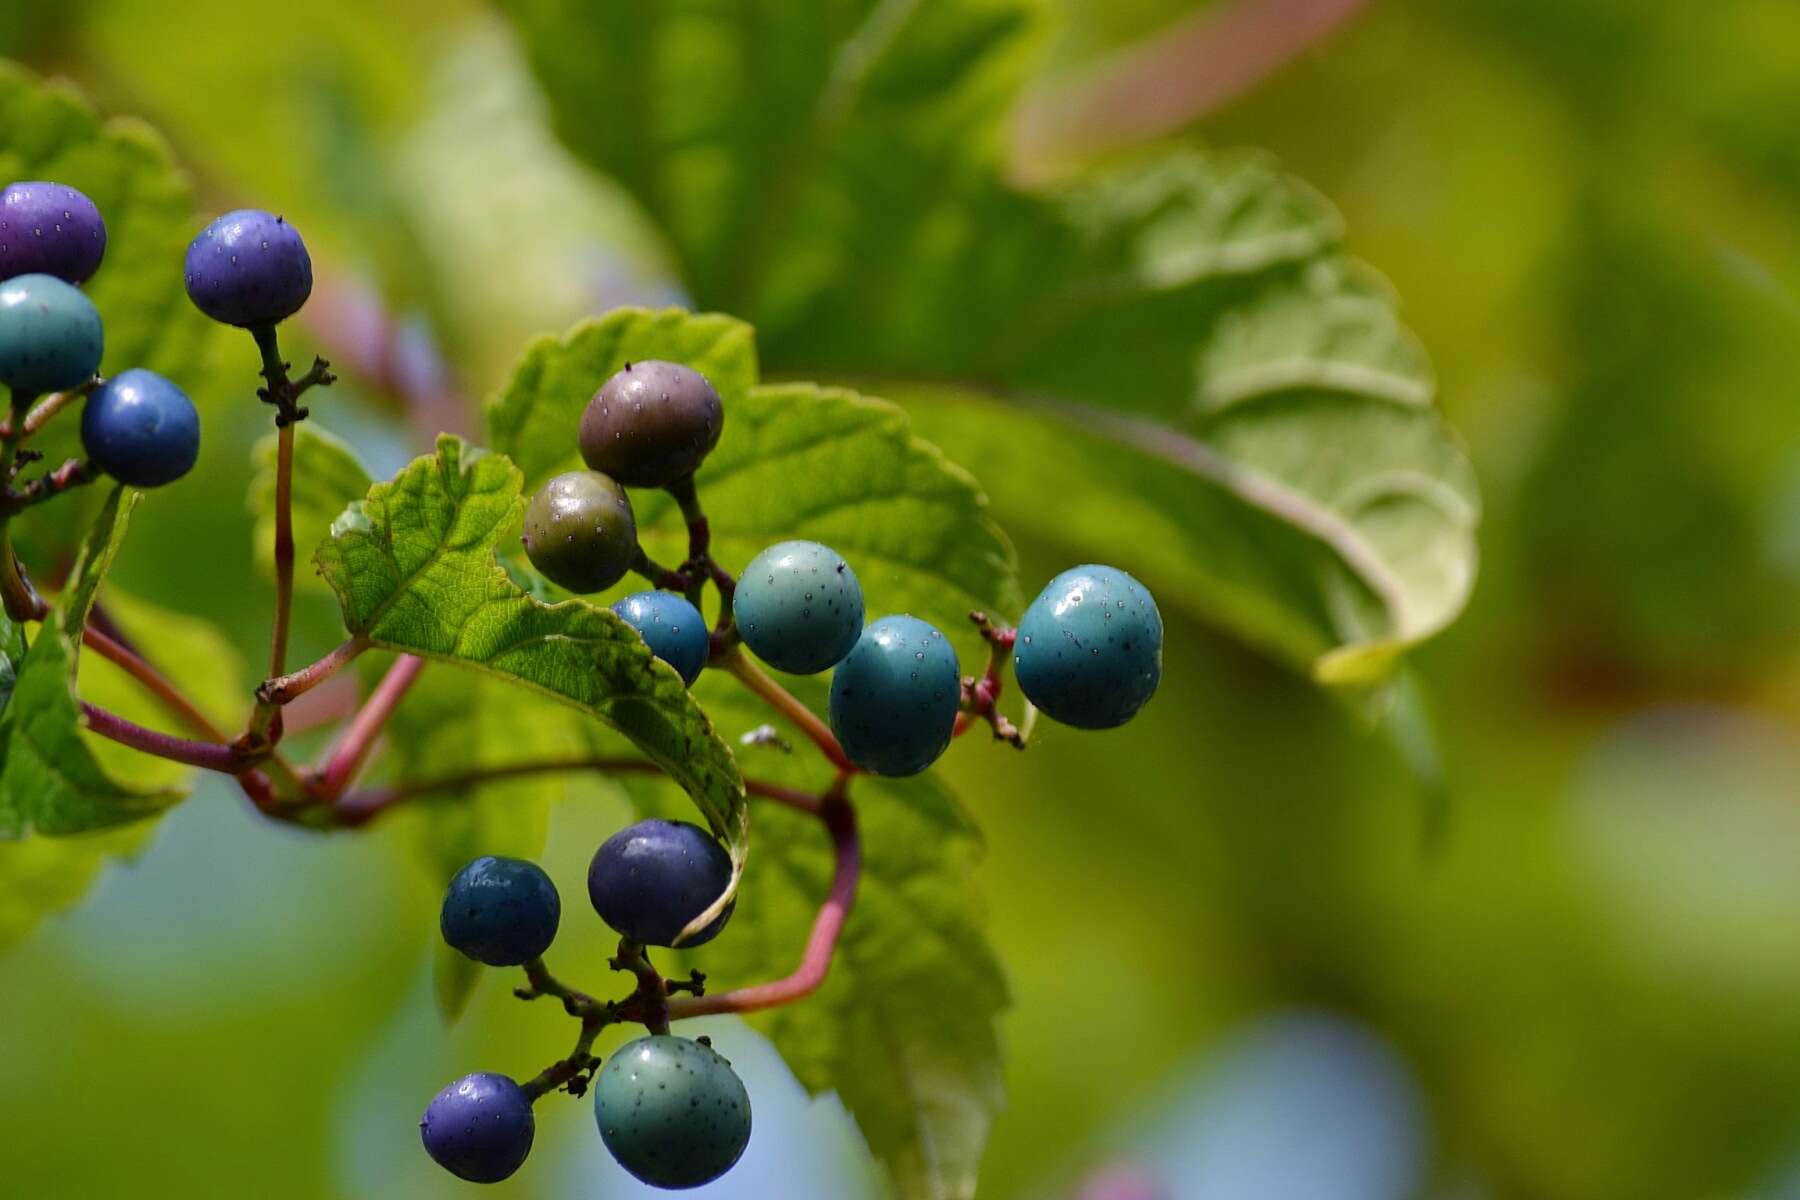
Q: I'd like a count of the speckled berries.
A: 14